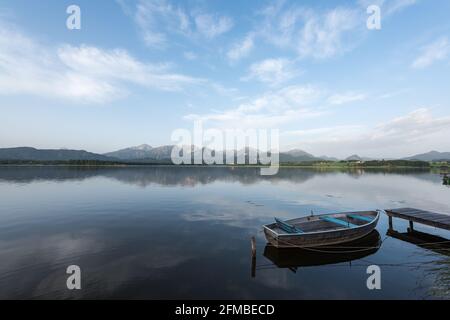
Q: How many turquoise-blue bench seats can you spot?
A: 3